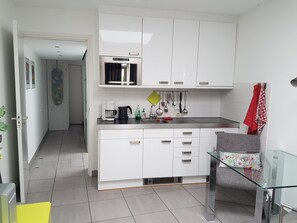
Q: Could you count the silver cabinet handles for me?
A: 11